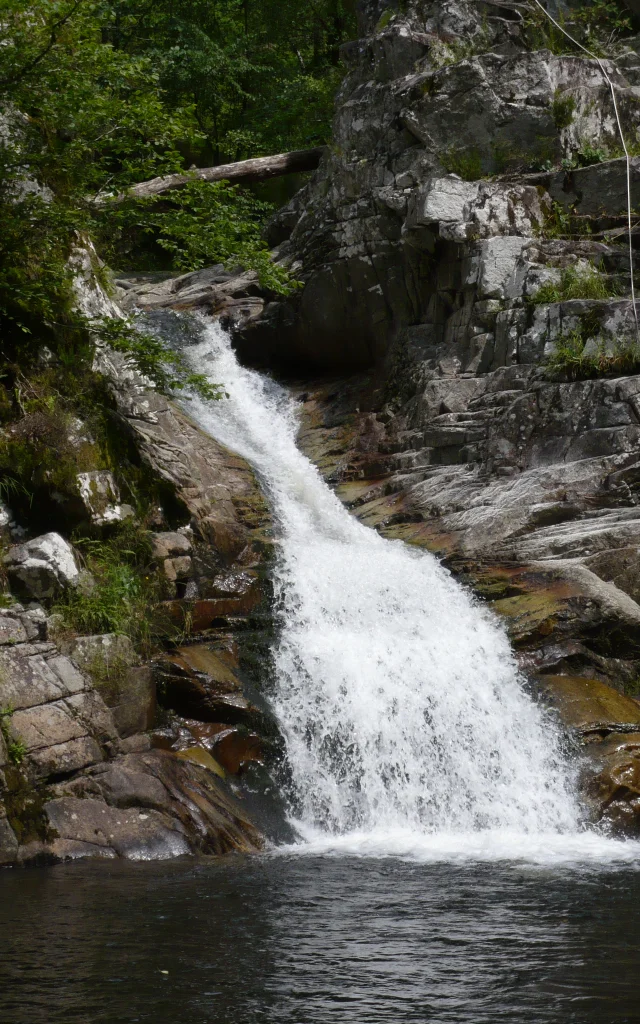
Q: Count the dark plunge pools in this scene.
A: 1